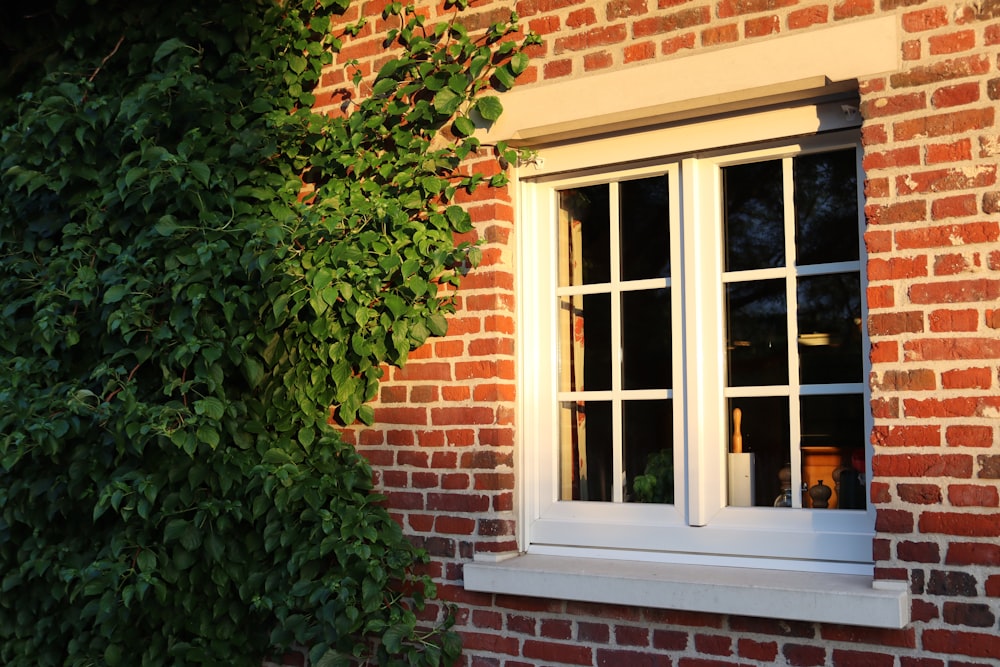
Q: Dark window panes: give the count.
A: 12